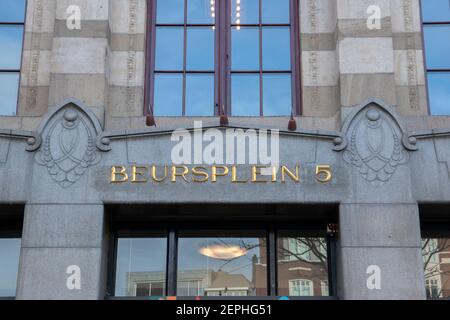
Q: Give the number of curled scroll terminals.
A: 4